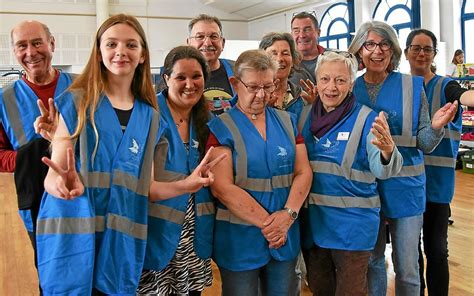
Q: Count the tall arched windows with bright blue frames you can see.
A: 3